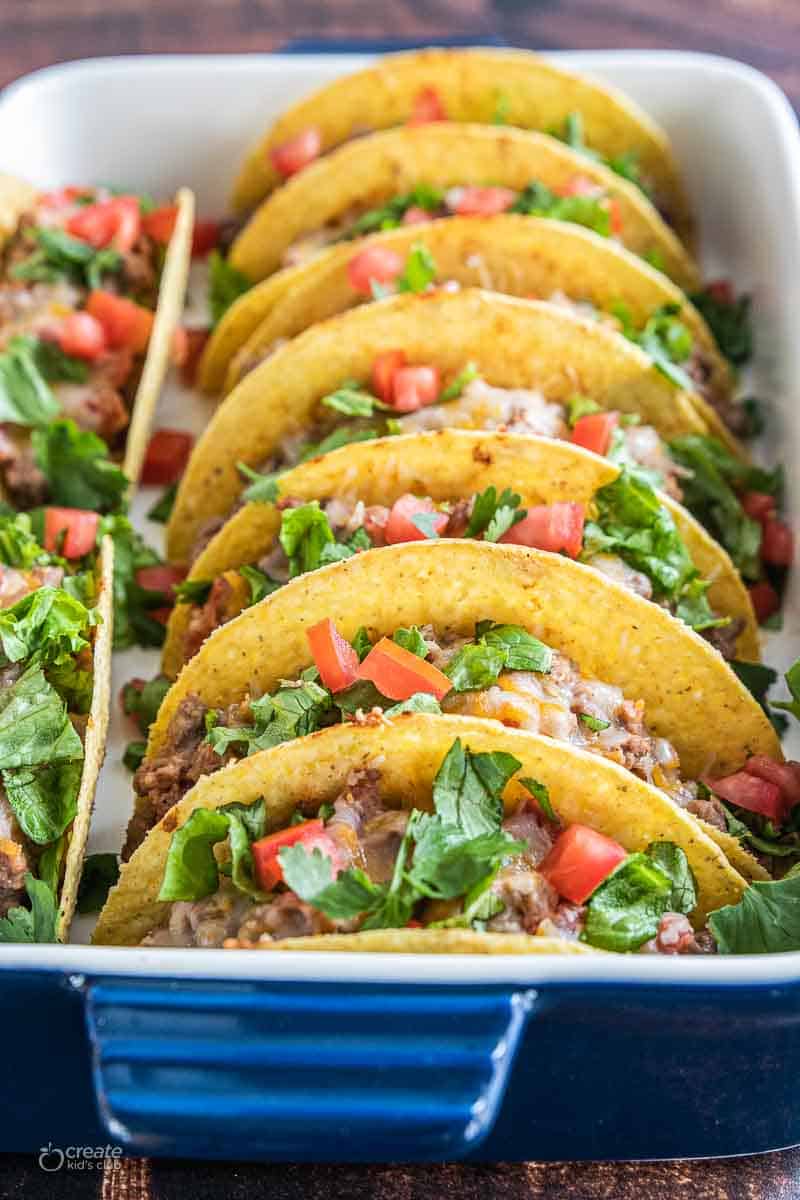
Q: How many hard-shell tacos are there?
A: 9